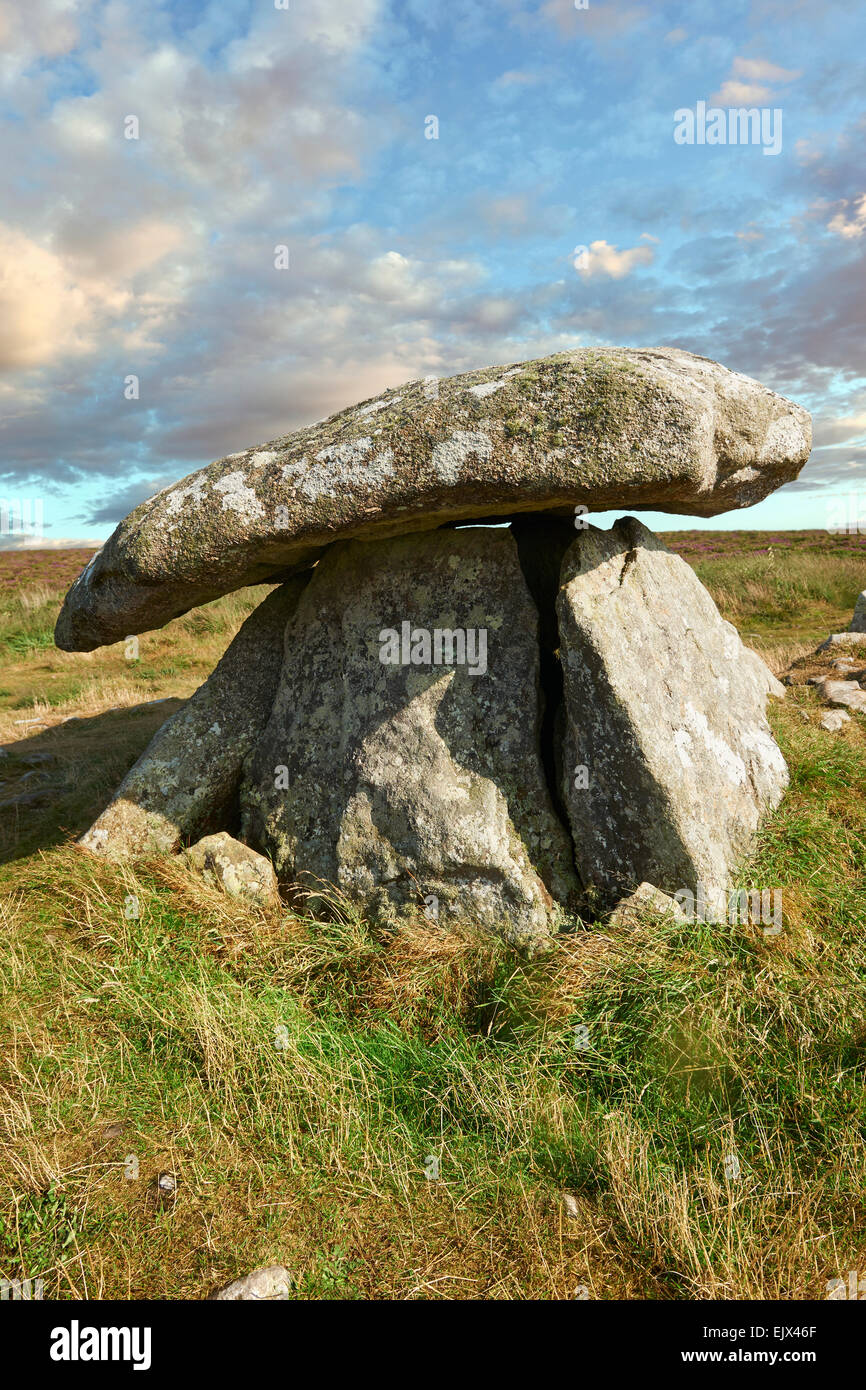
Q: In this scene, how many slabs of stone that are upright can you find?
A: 3